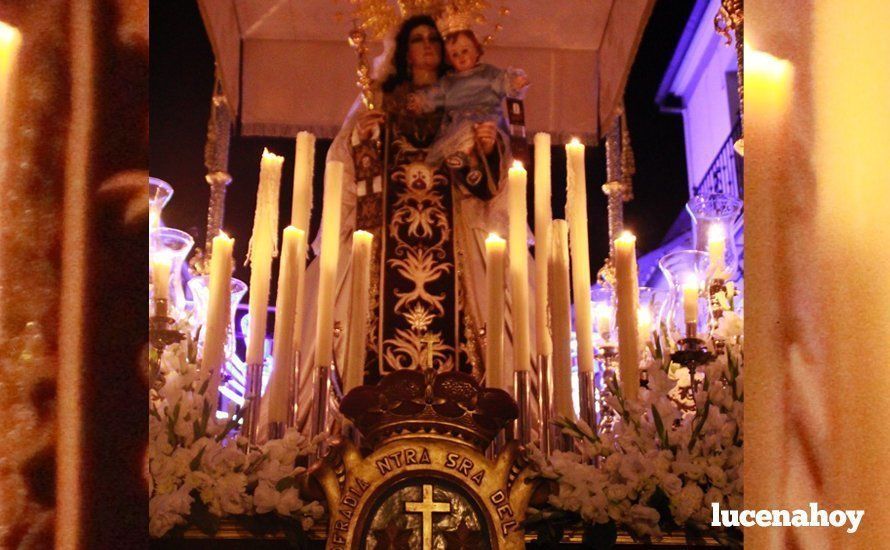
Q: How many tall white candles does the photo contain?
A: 12